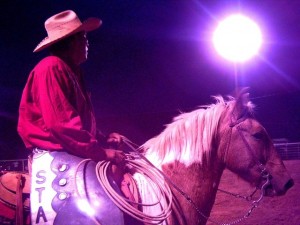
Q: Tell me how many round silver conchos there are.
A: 3